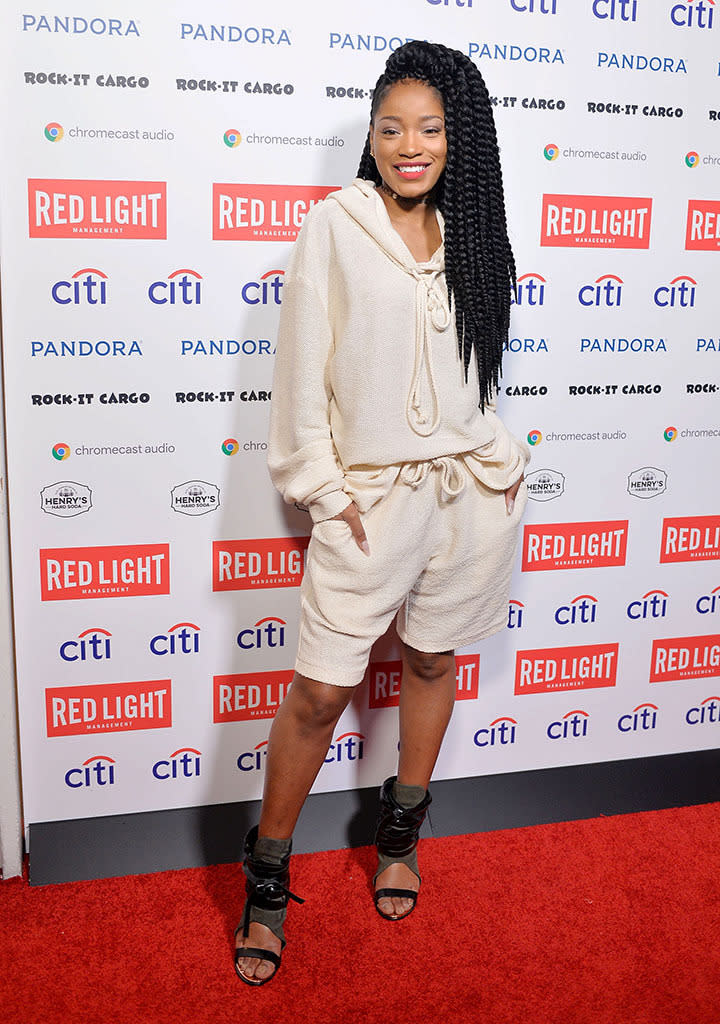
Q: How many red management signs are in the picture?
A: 13